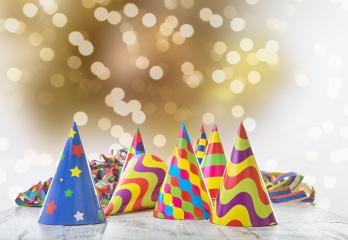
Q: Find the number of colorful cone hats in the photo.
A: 7